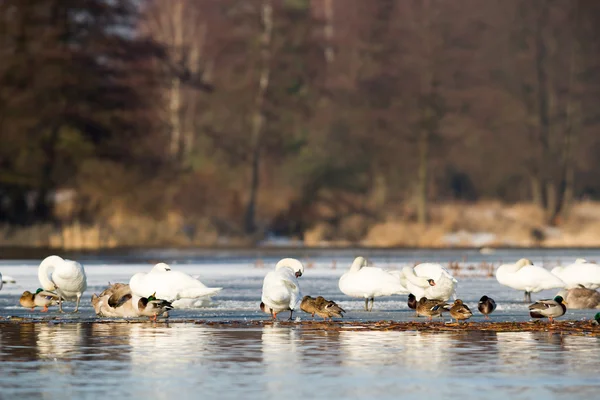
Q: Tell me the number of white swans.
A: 7